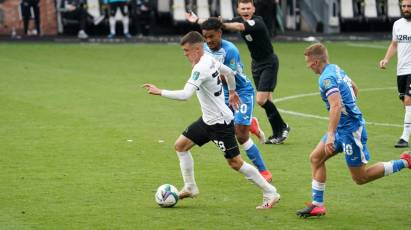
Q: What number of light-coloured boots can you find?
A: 2